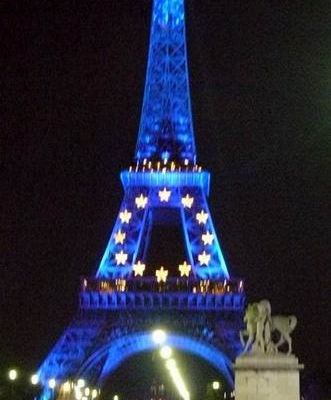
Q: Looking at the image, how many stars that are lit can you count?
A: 12